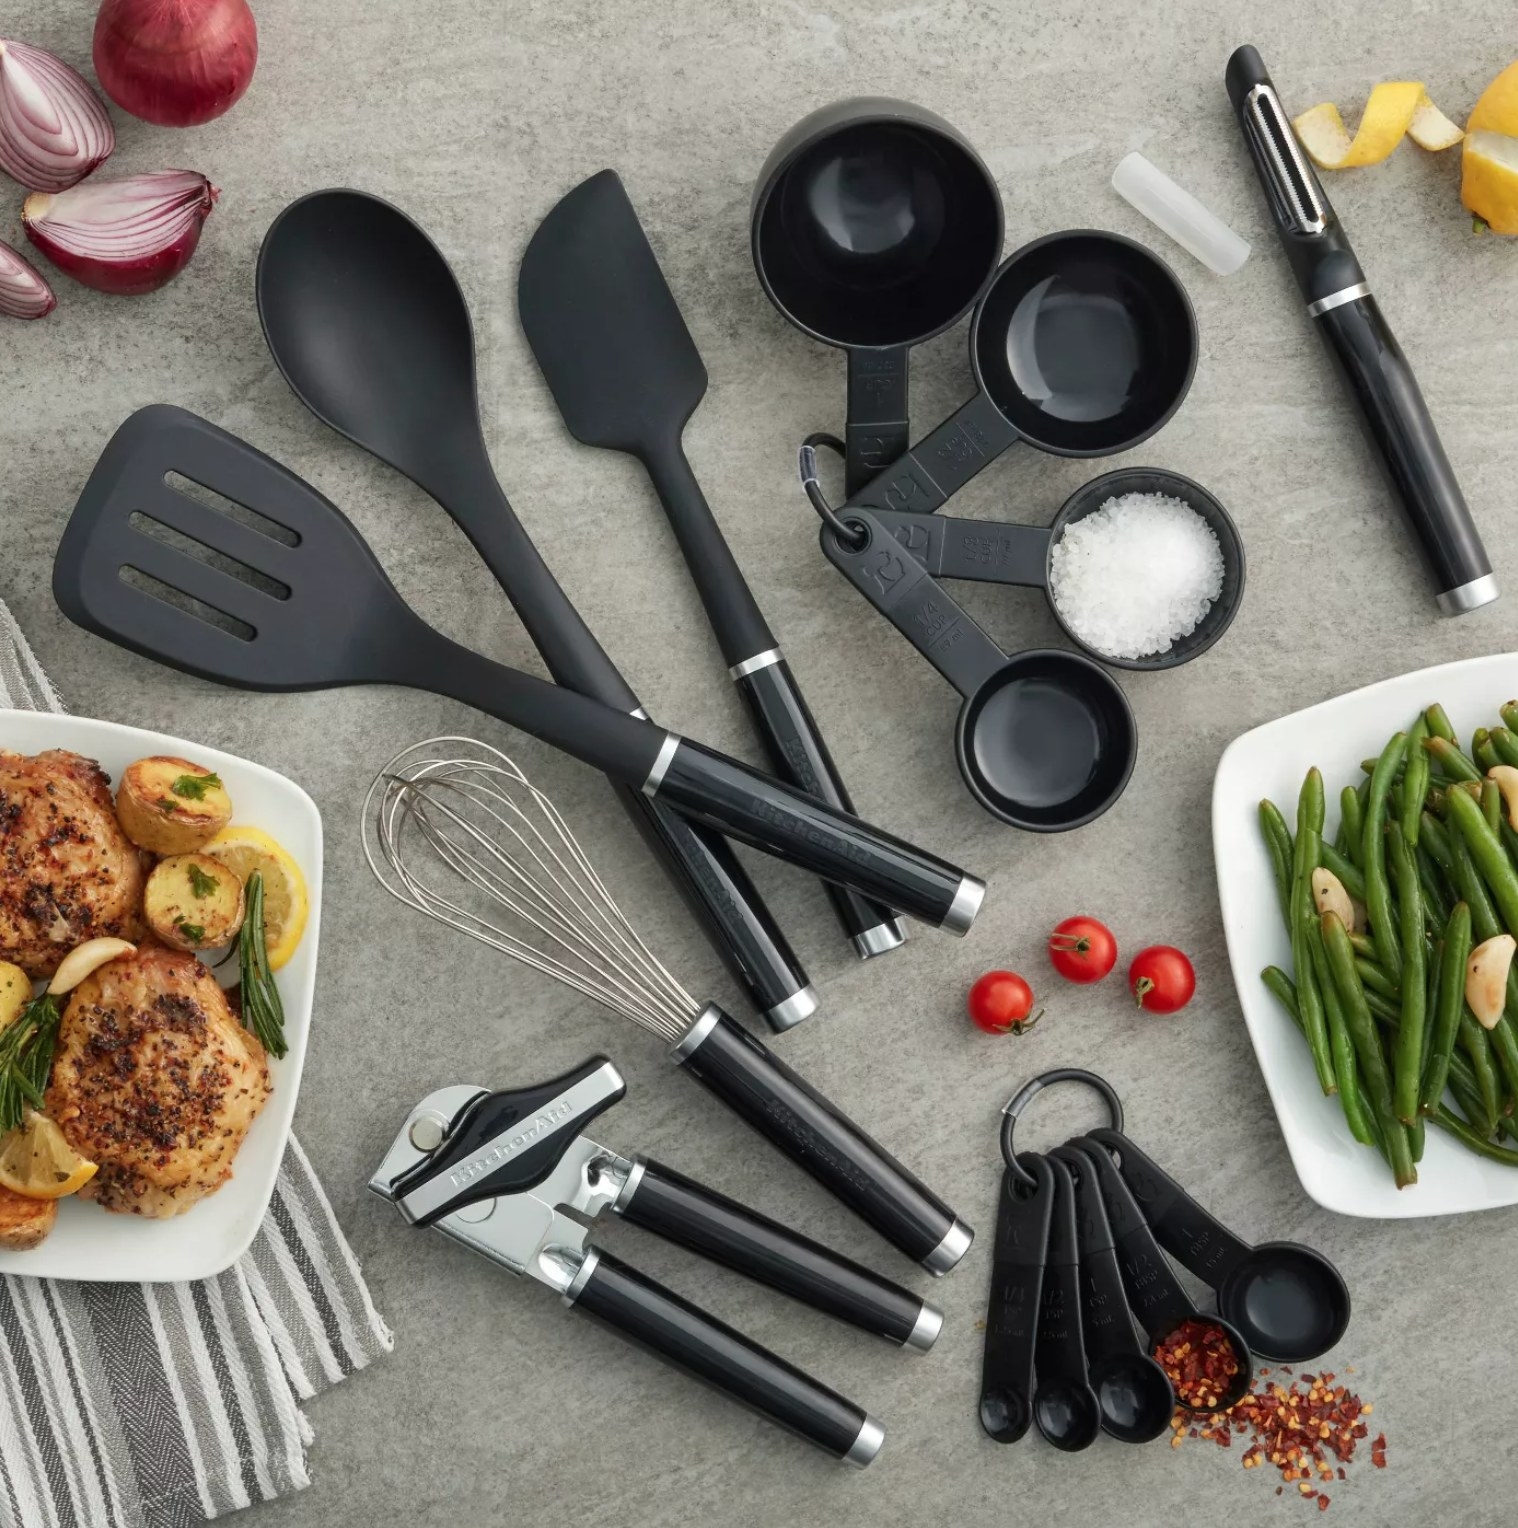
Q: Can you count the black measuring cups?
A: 4